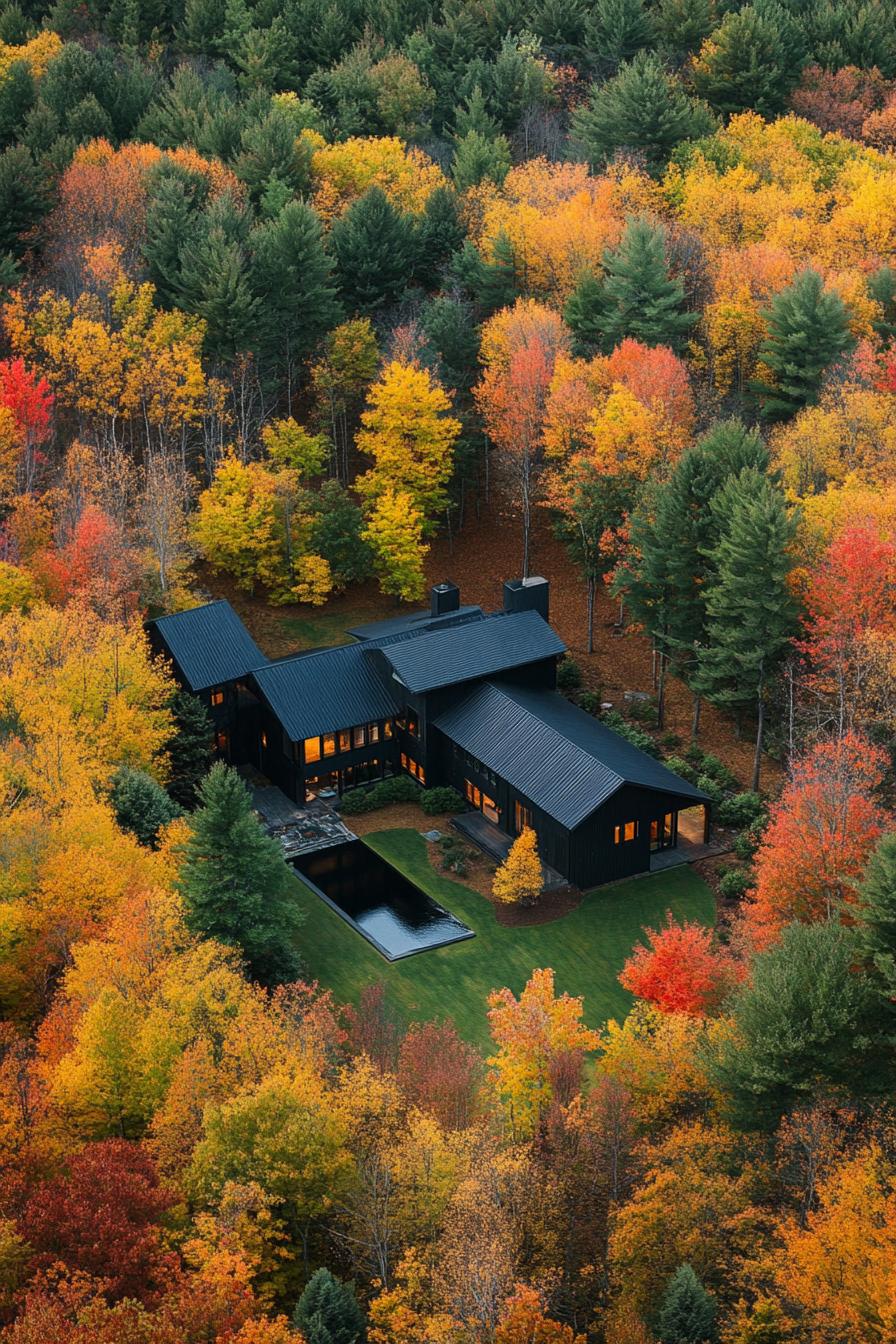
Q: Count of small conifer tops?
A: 2